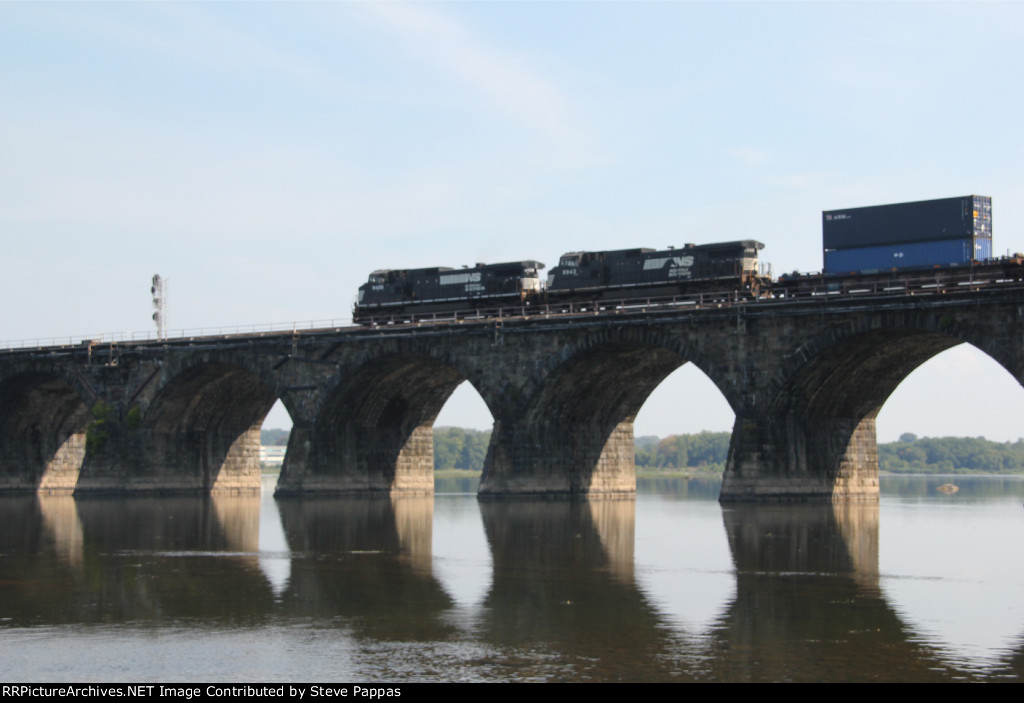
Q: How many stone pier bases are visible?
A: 5